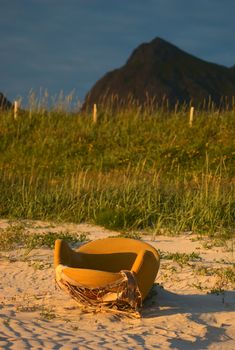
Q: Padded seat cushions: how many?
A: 1